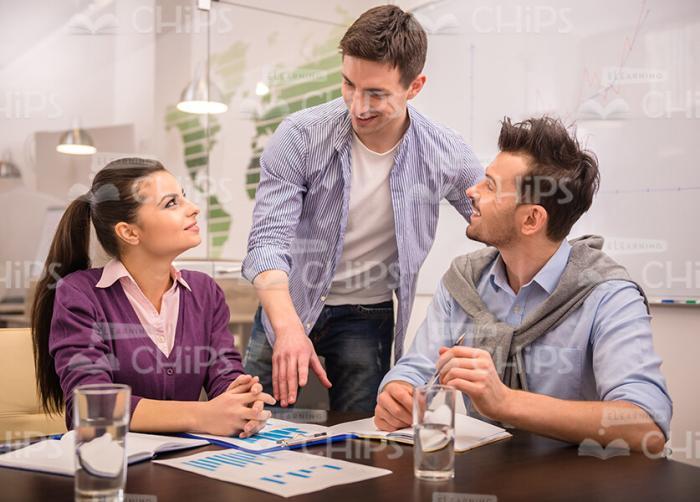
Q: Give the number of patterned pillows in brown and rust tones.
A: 0